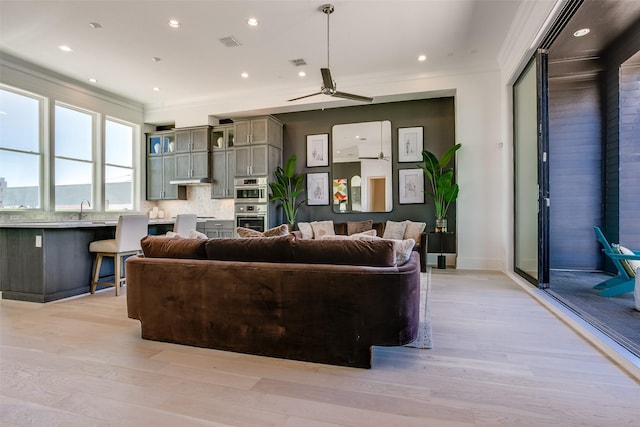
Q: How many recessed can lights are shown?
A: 9